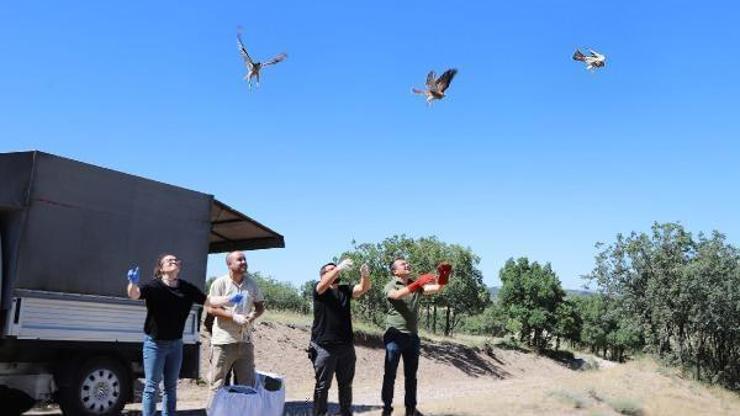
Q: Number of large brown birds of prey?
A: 3